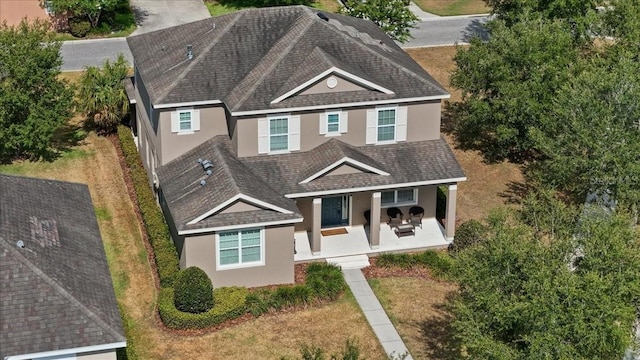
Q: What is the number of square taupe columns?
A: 3